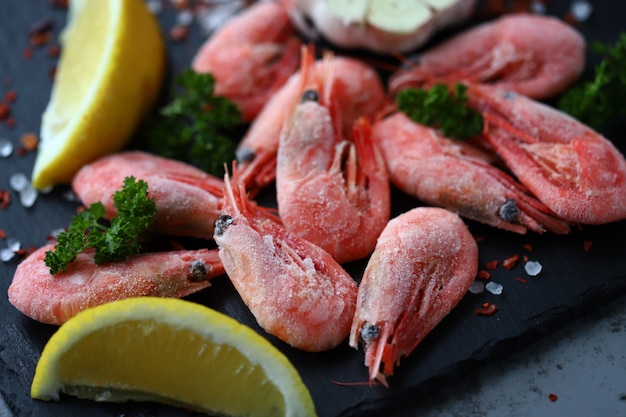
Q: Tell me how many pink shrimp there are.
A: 10